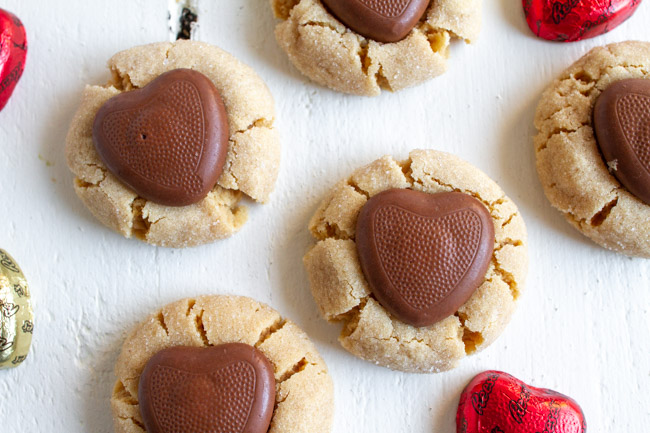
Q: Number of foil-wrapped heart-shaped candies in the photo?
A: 4